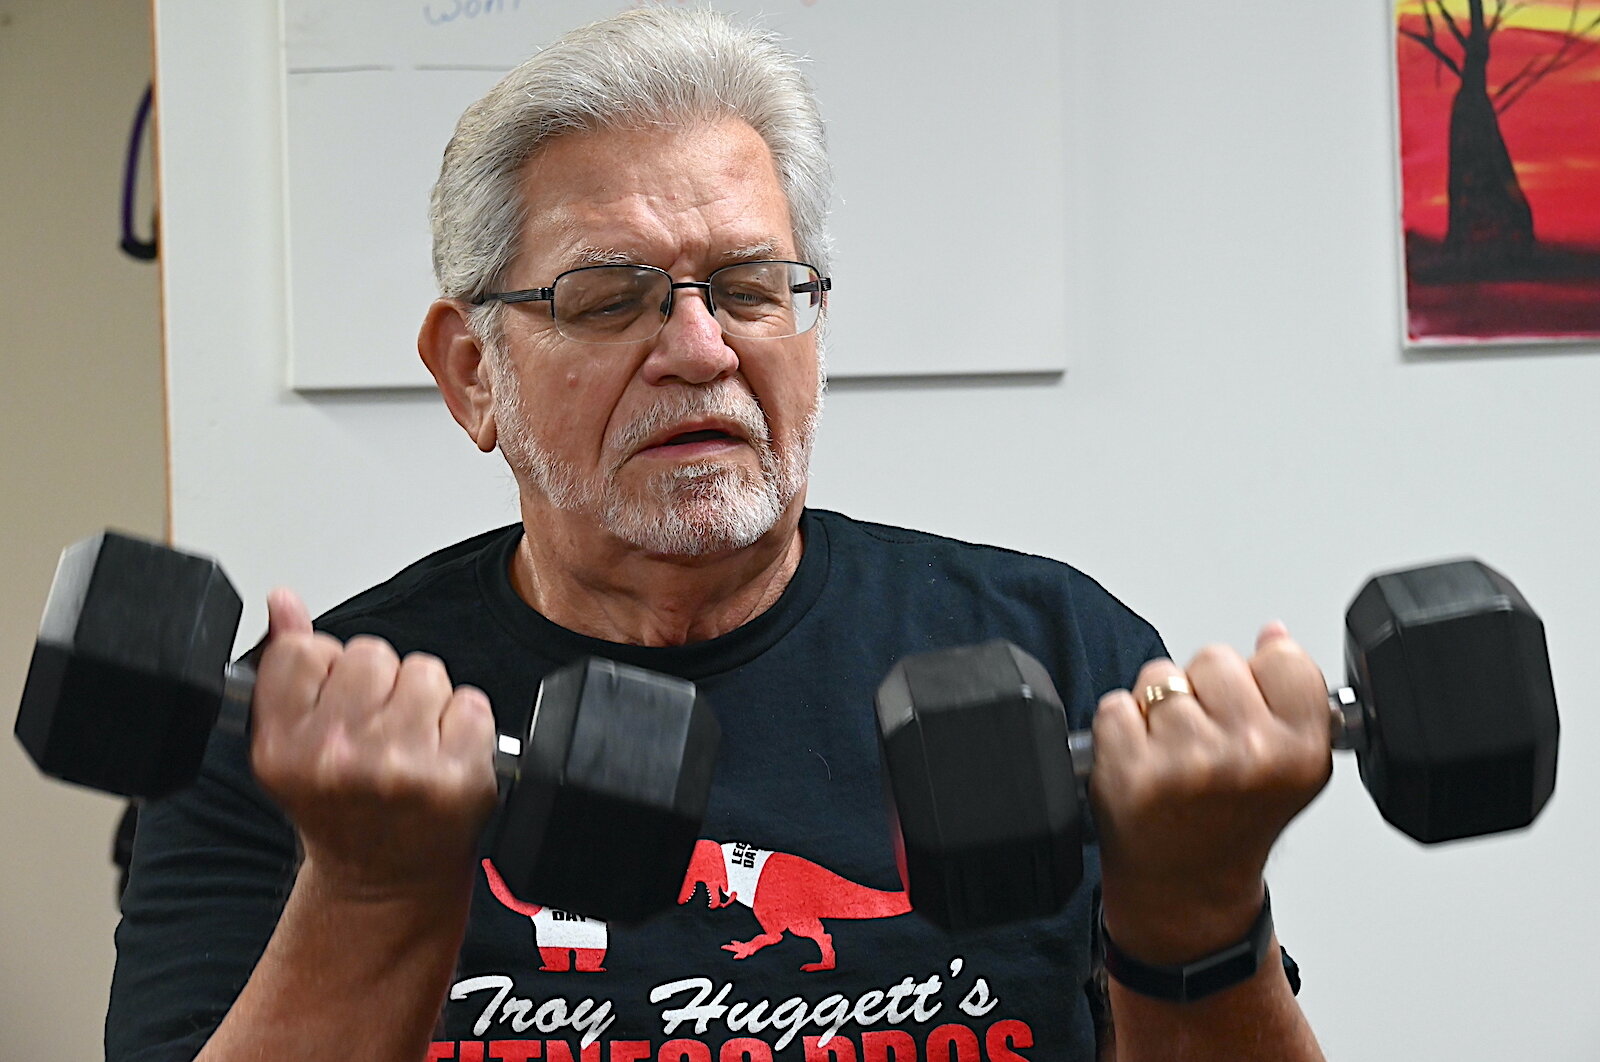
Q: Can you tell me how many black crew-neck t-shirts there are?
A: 1